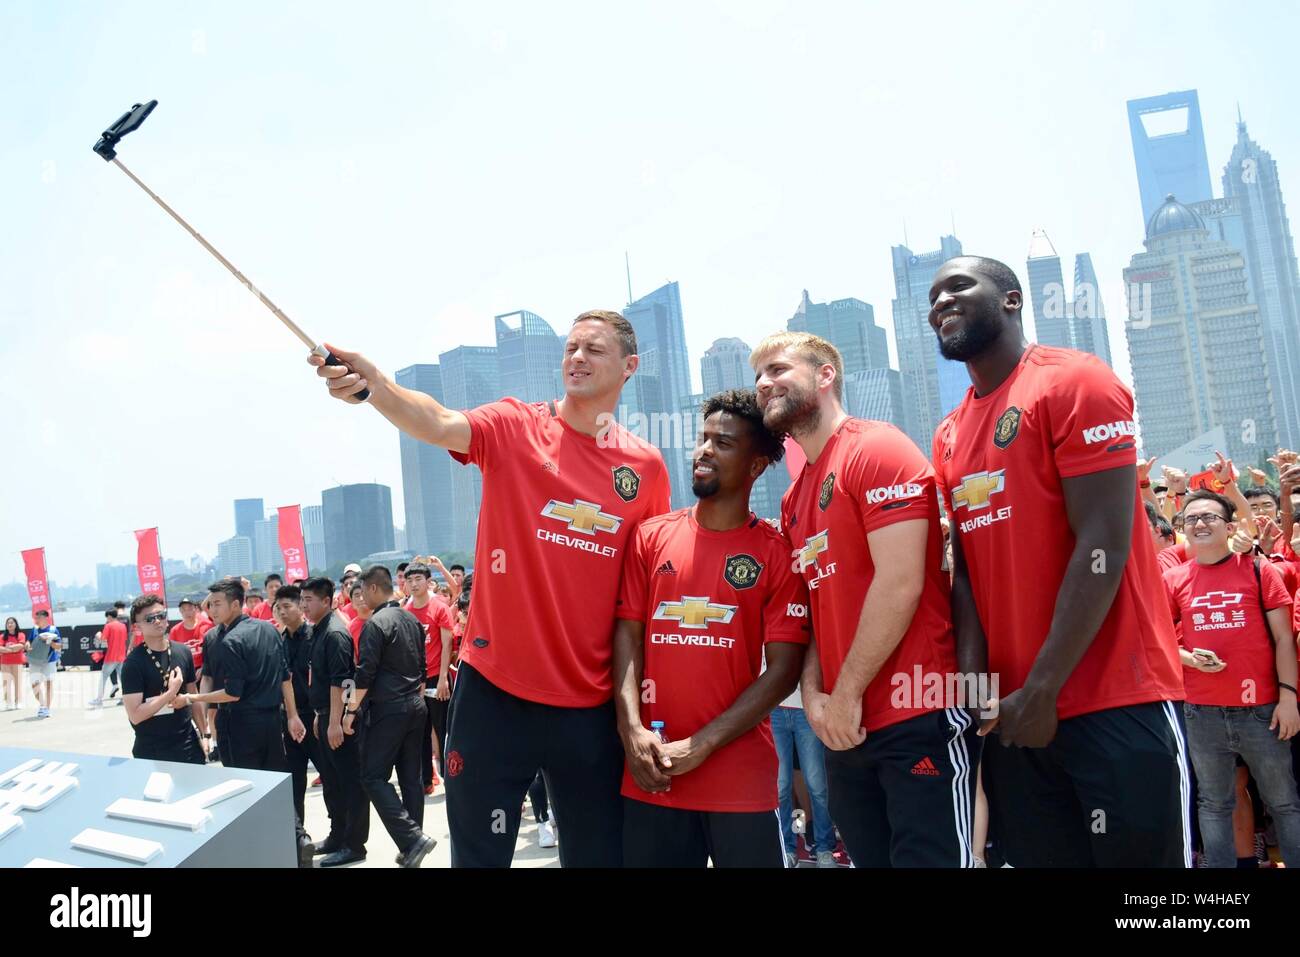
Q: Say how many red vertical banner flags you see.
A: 3